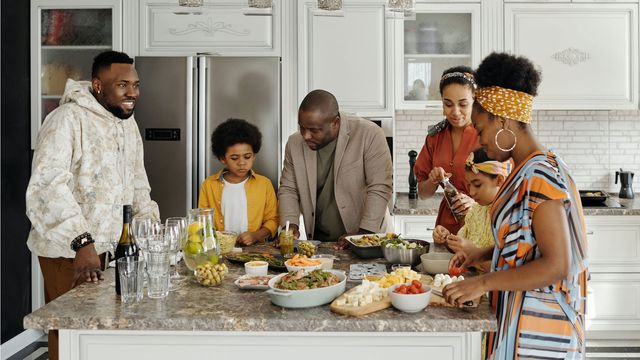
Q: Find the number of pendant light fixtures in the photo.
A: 4